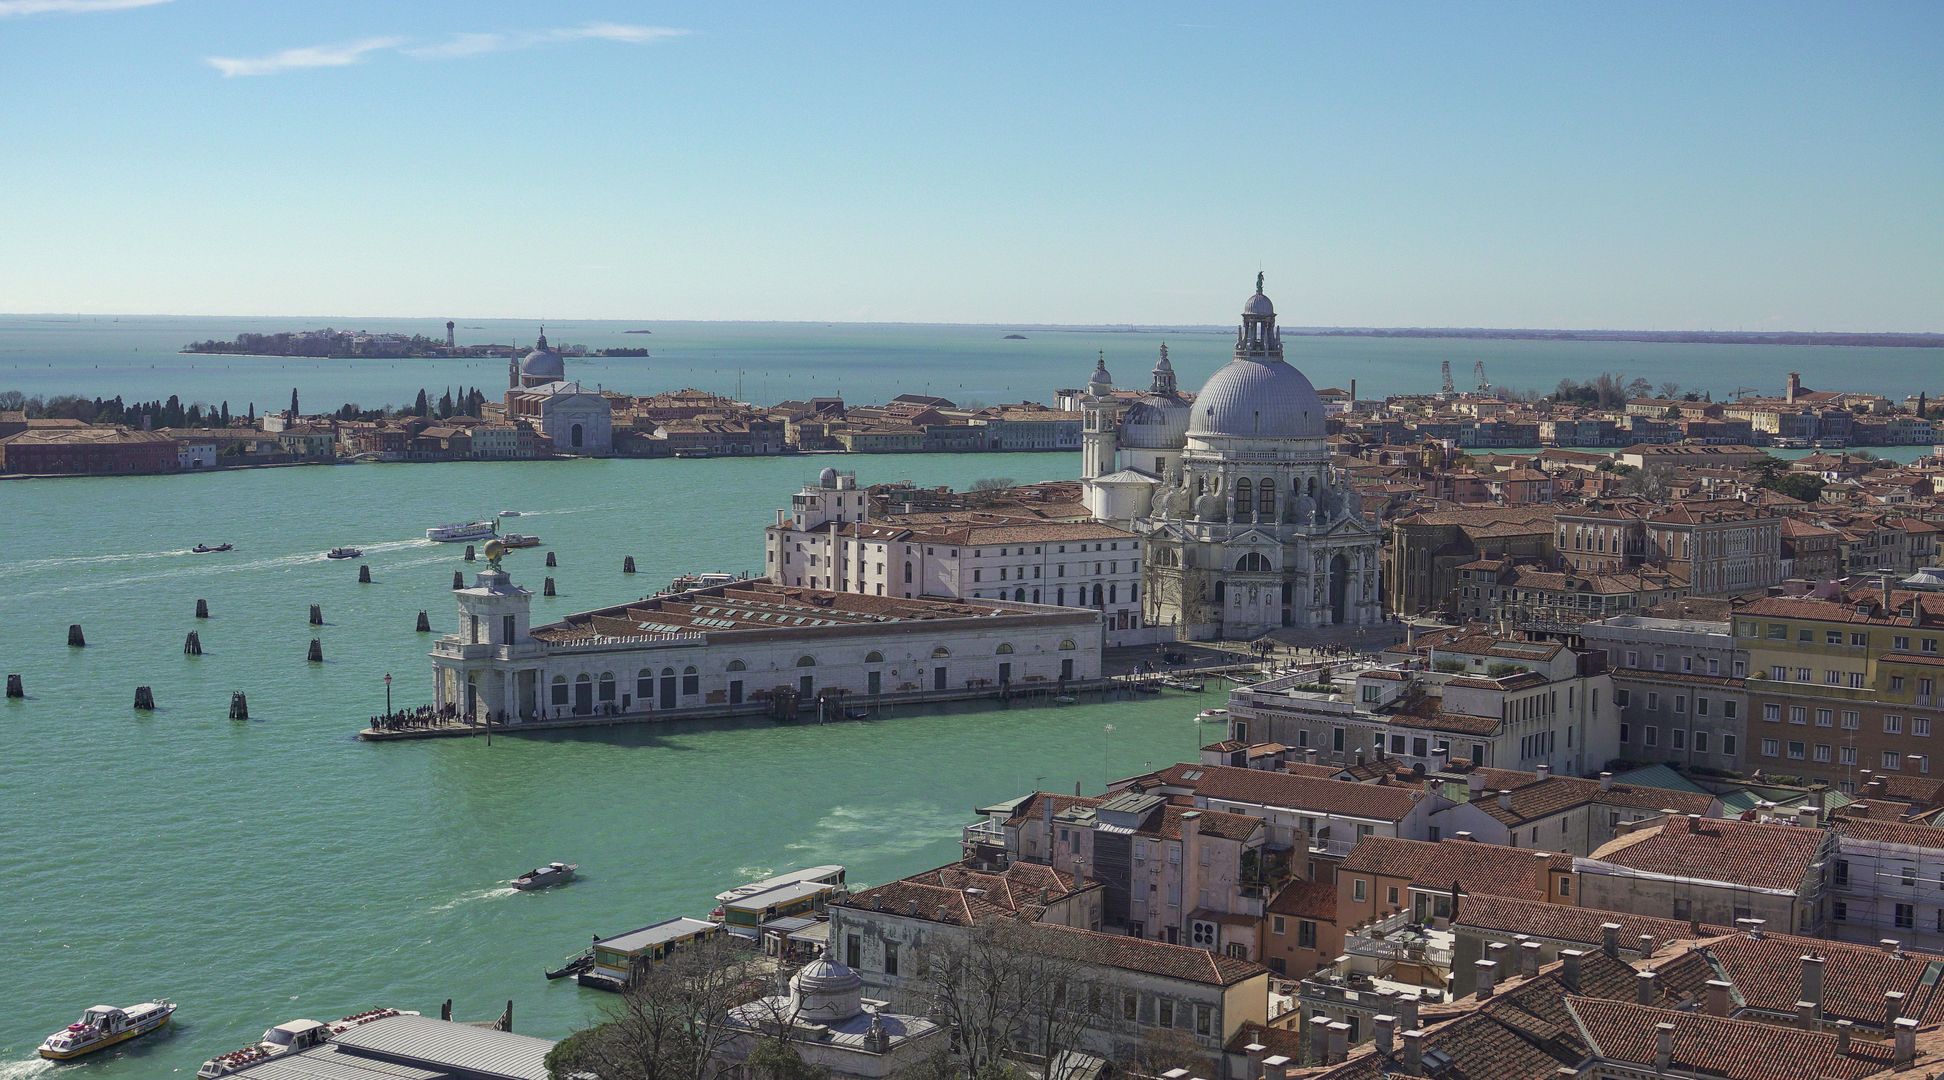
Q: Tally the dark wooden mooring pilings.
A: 15